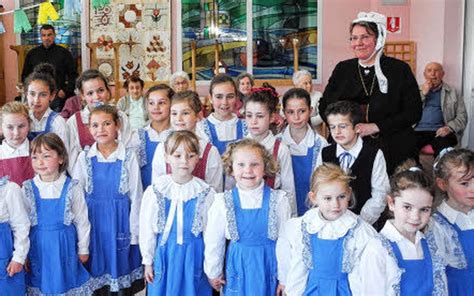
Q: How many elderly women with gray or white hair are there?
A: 3